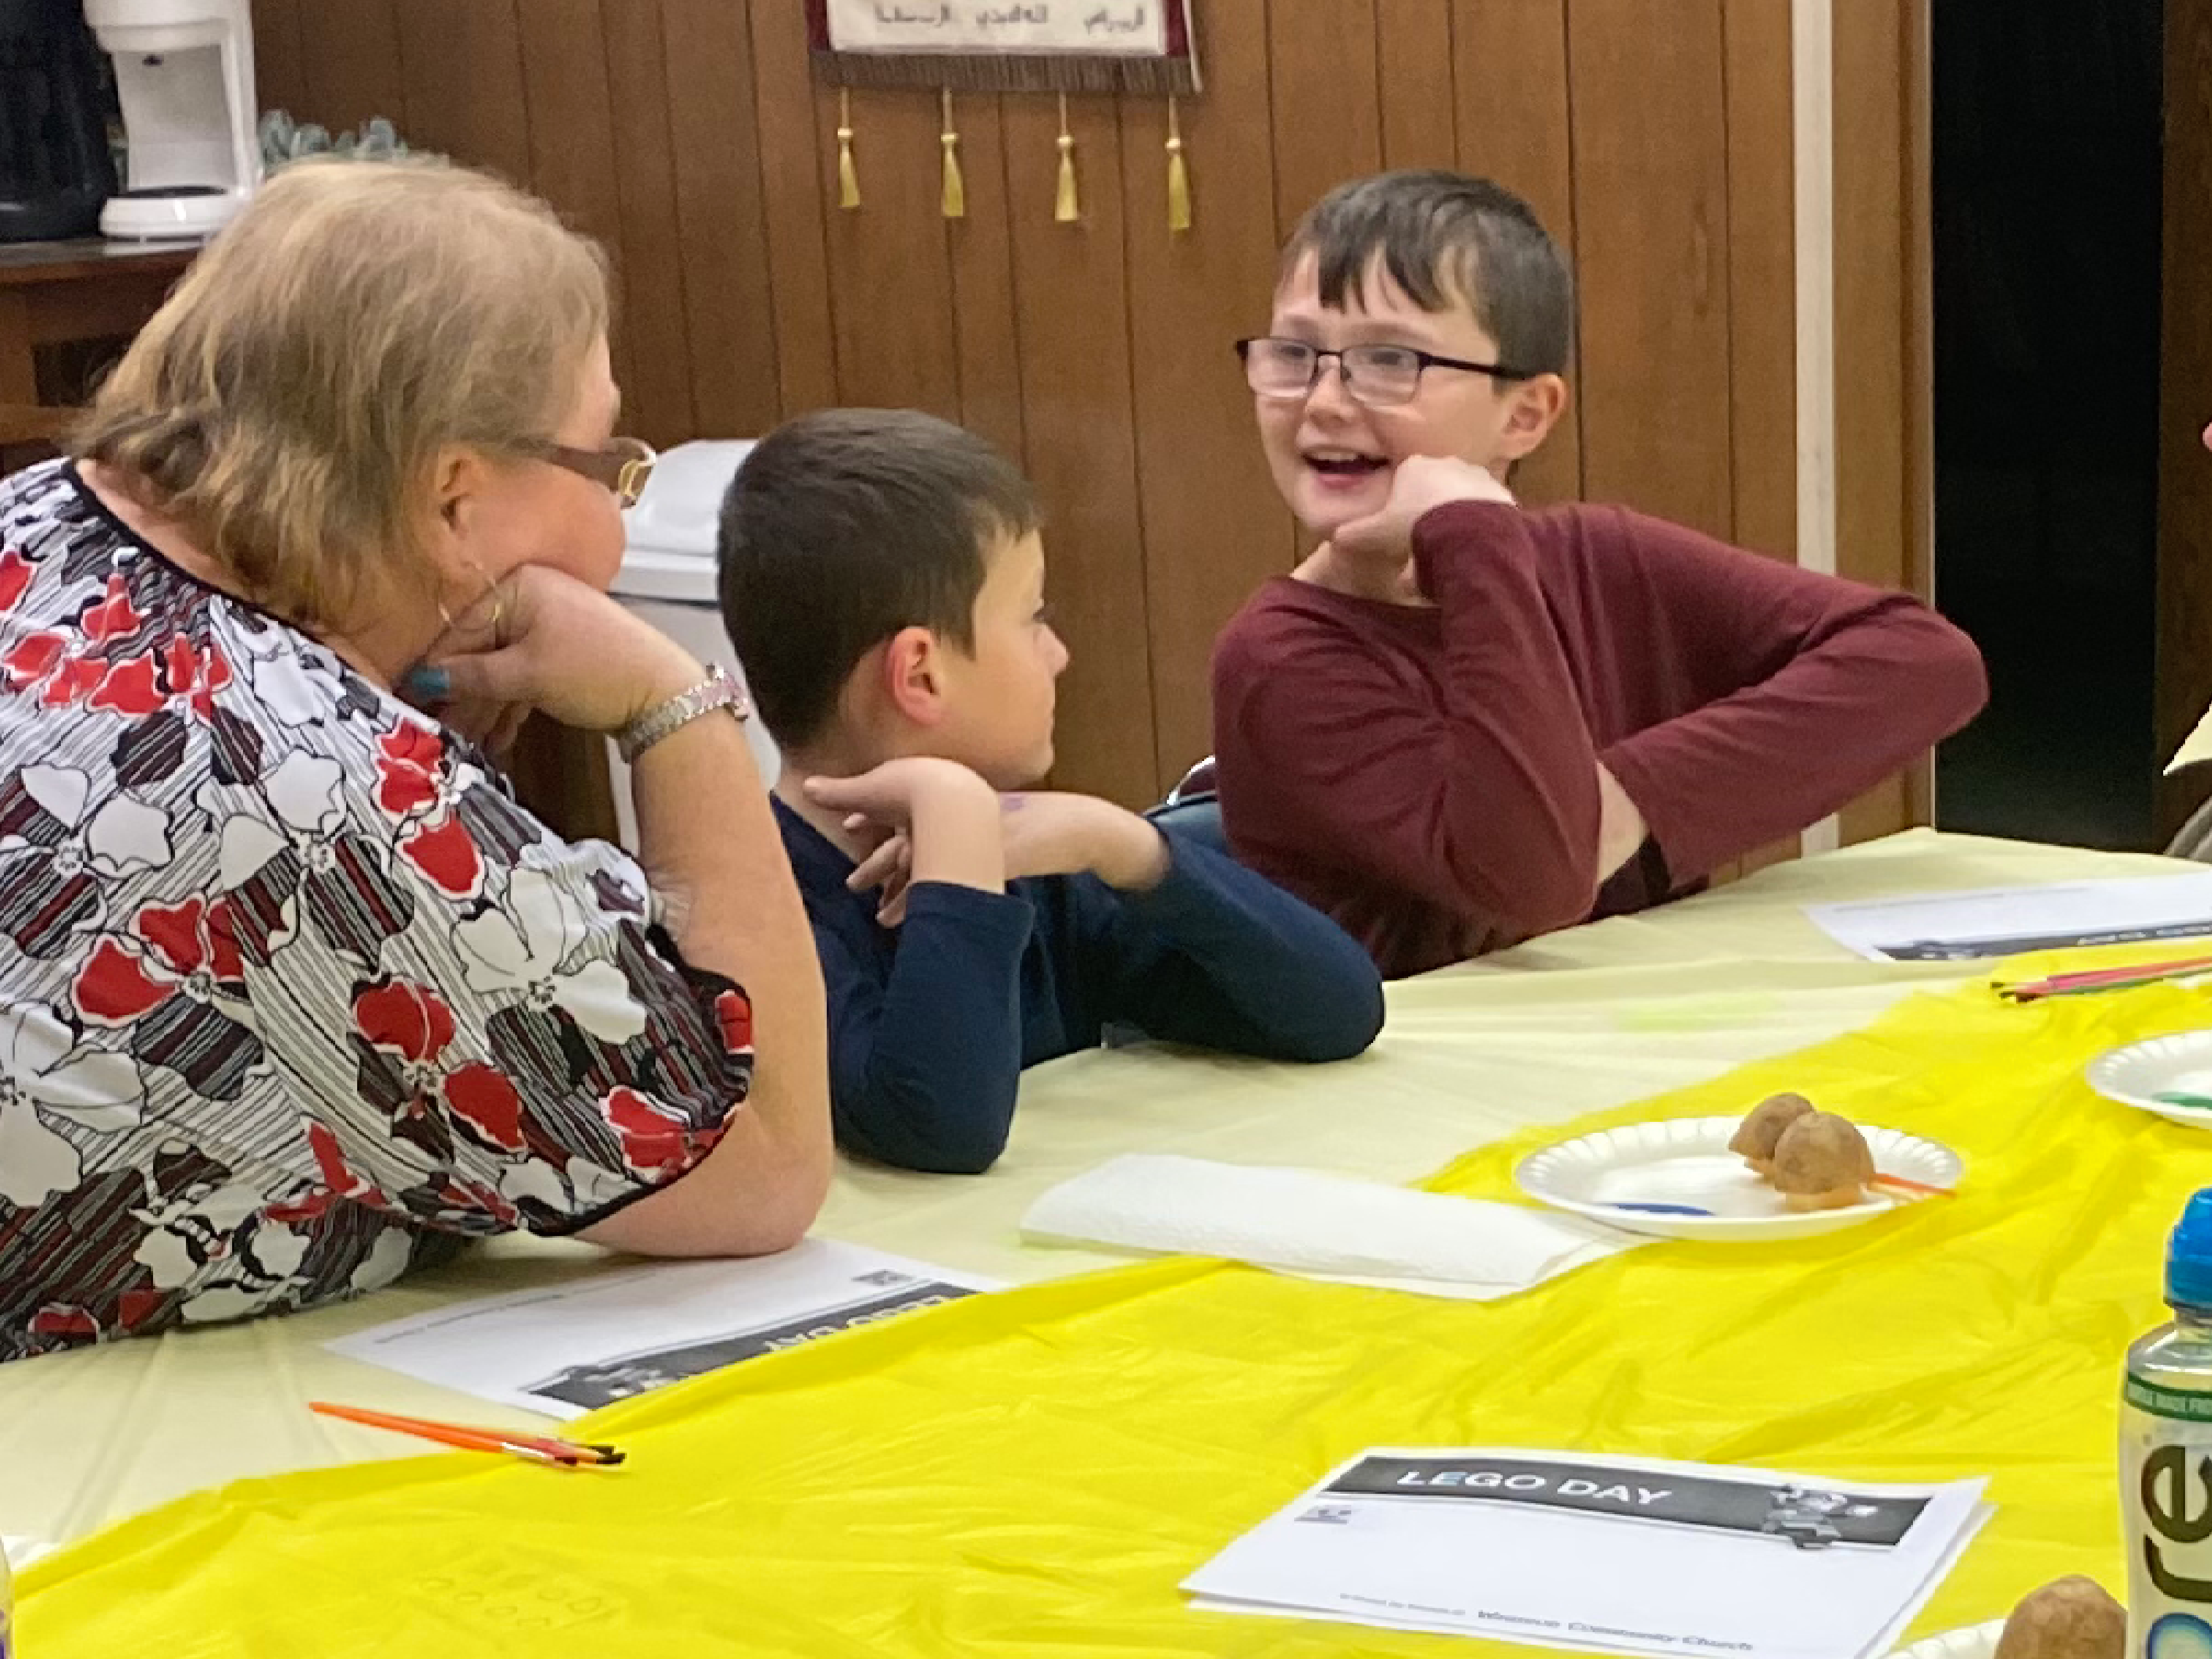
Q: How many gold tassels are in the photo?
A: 4